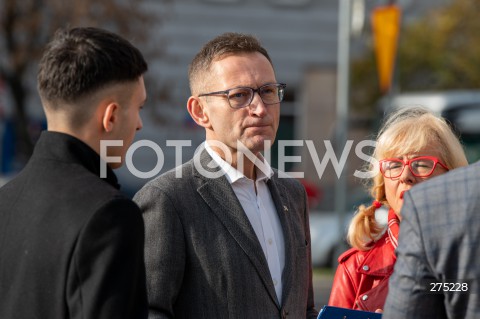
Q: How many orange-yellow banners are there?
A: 1